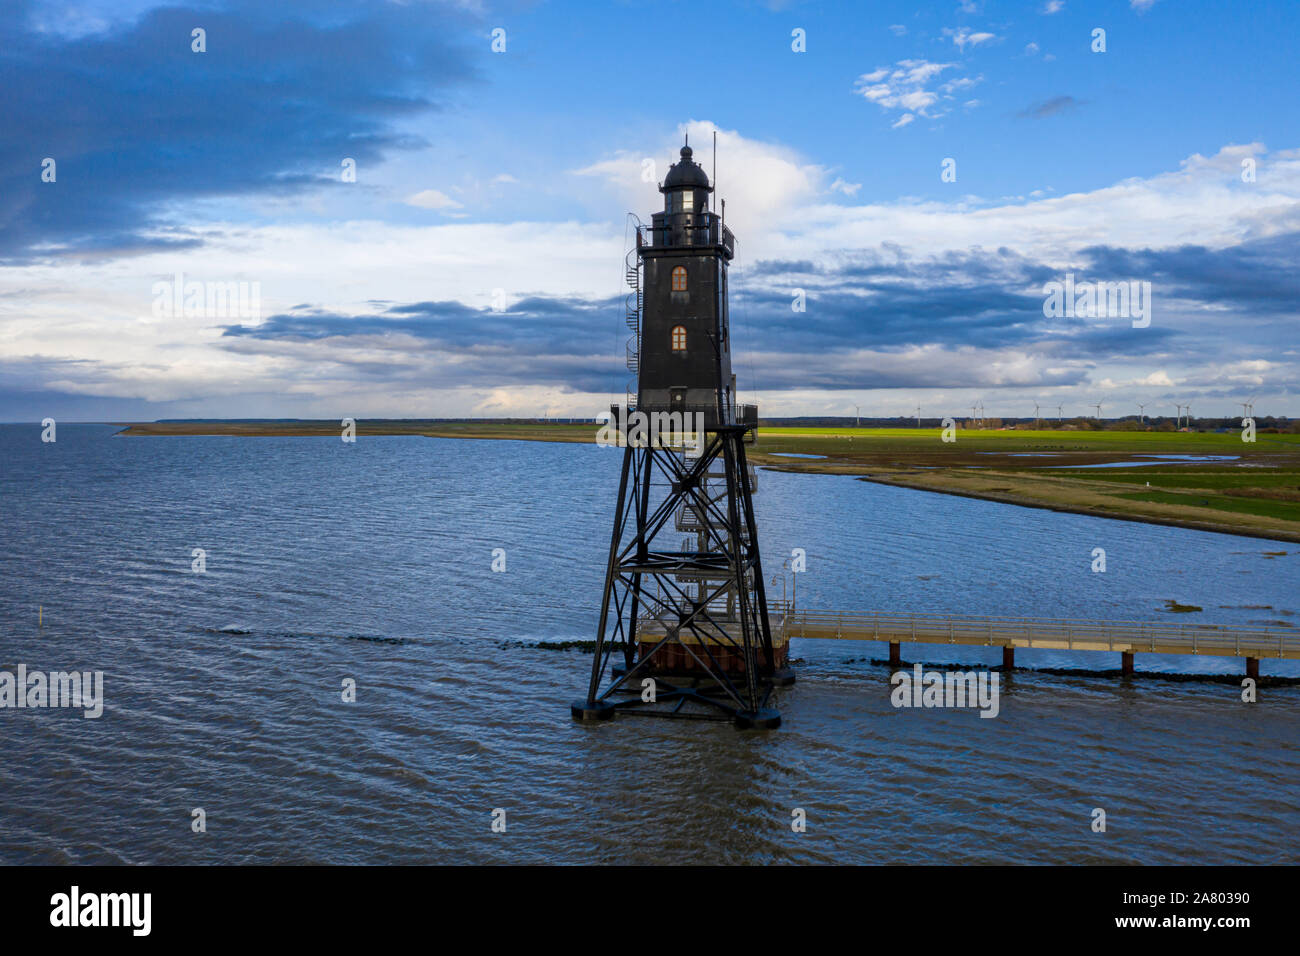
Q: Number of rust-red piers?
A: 4